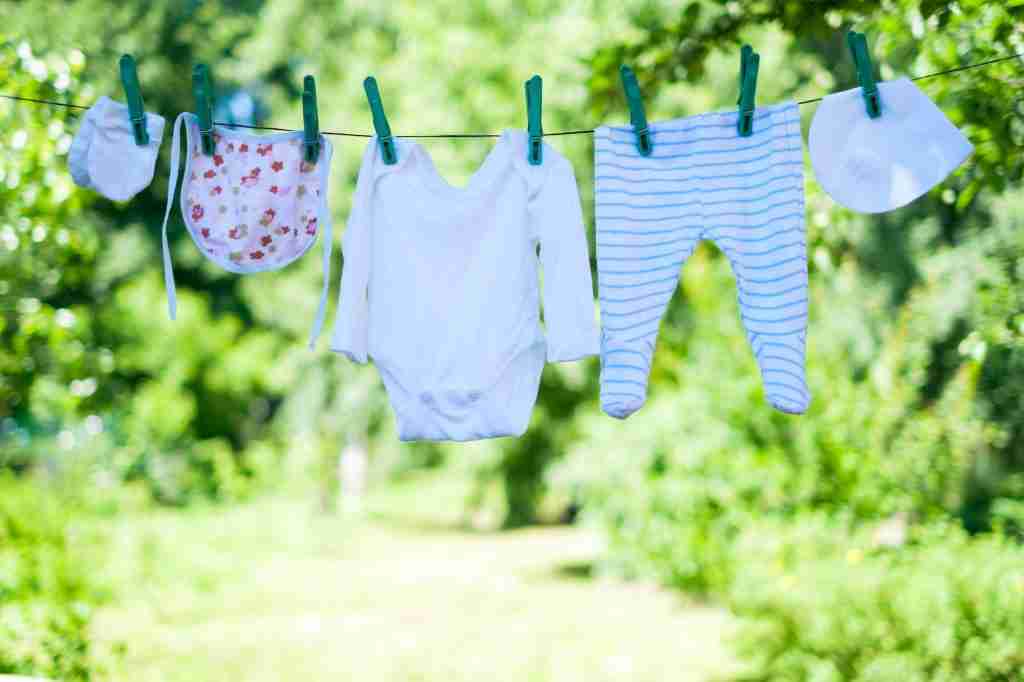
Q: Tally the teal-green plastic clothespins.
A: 8